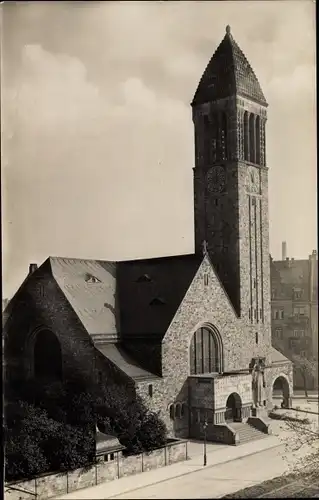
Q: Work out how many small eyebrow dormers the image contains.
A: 3